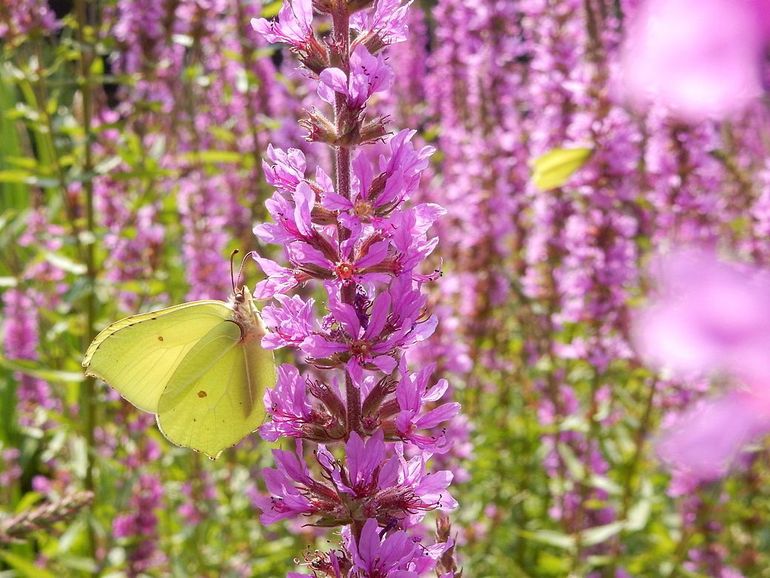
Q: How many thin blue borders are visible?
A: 0